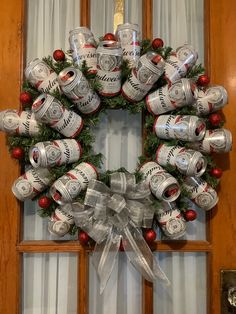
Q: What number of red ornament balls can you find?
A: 13